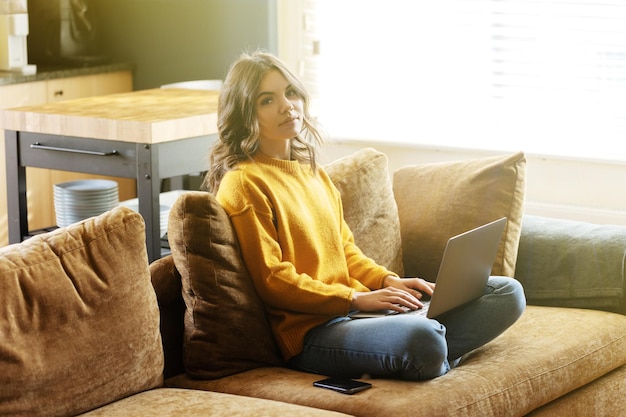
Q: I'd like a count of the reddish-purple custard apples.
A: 0